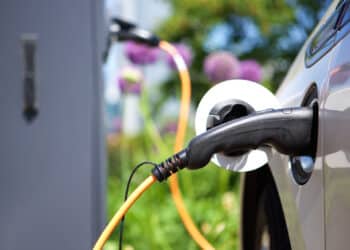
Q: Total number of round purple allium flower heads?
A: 5